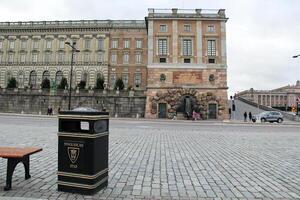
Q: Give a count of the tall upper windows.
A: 3